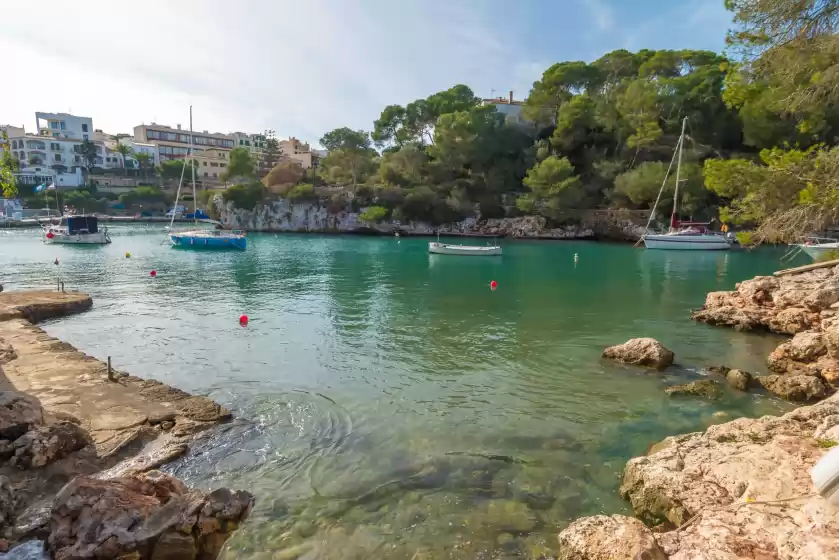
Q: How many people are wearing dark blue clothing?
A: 0